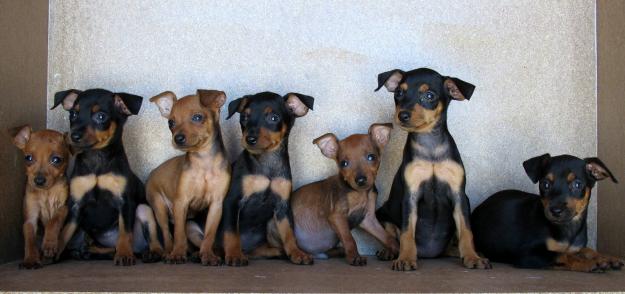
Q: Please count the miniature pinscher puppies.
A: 7